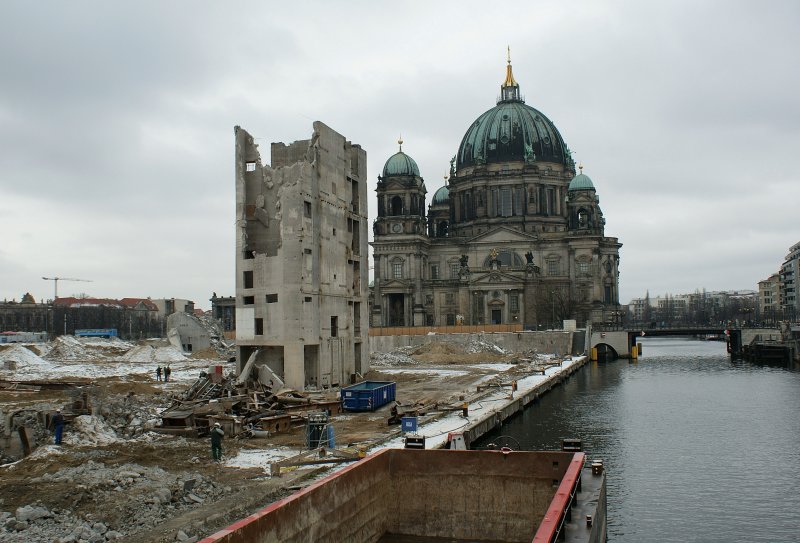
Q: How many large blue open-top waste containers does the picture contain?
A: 1